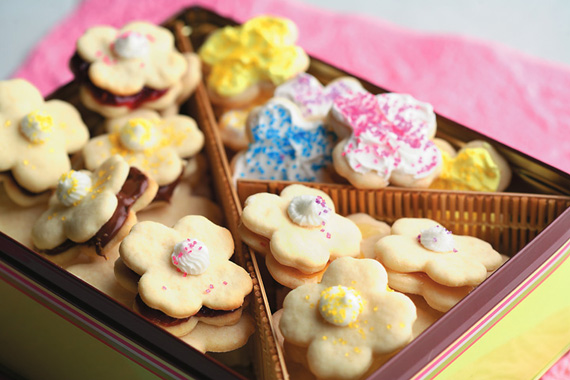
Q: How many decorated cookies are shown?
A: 13